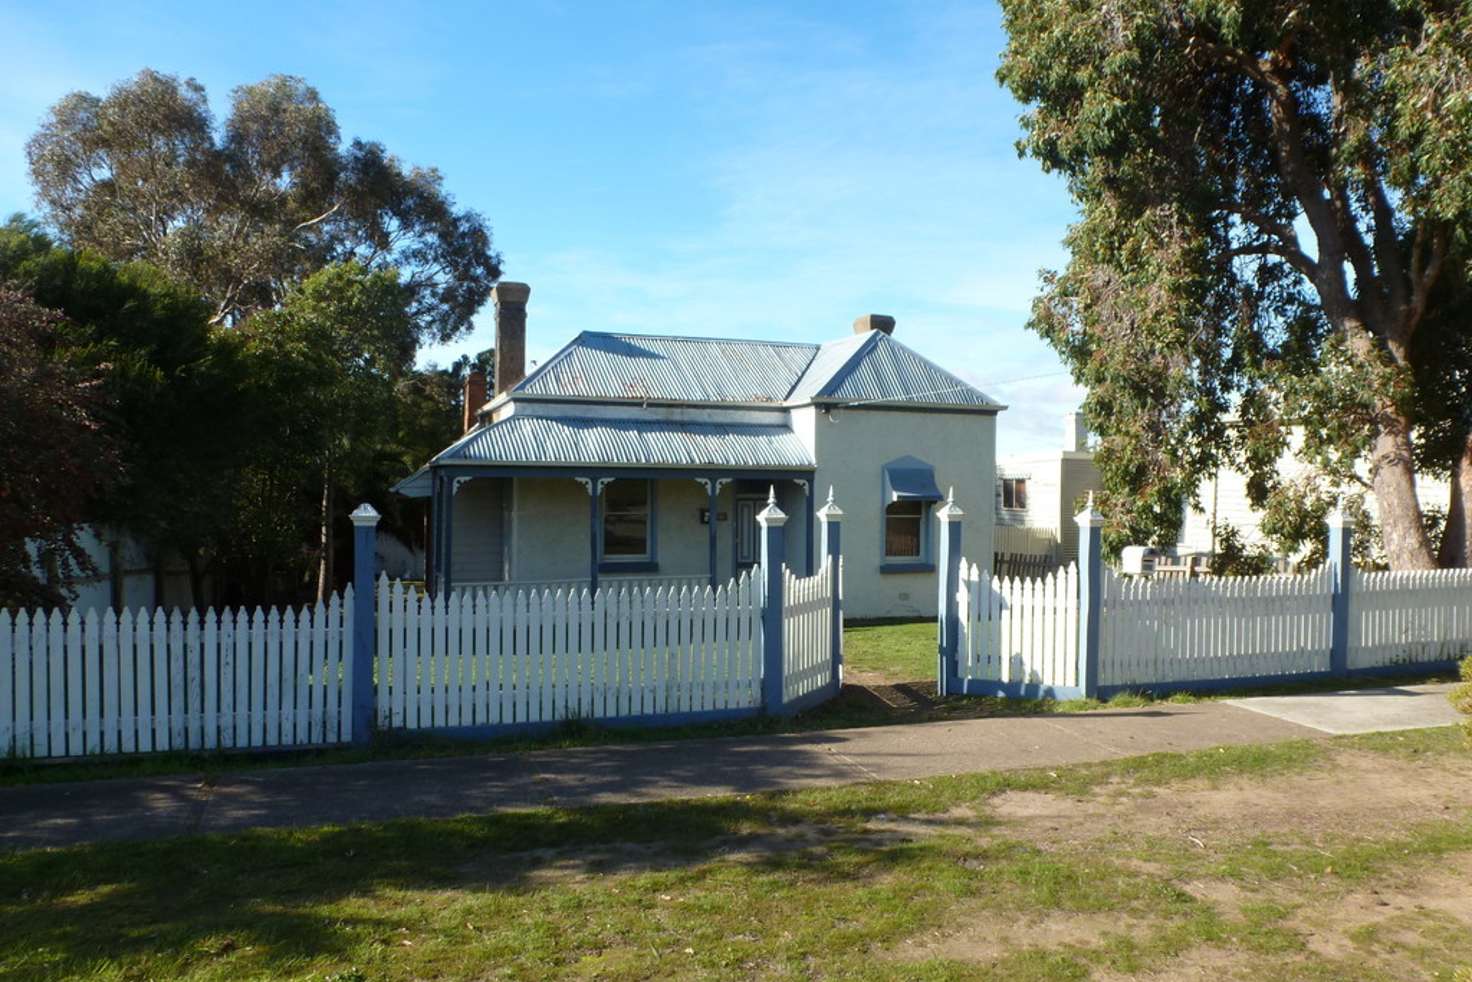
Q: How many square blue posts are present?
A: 6